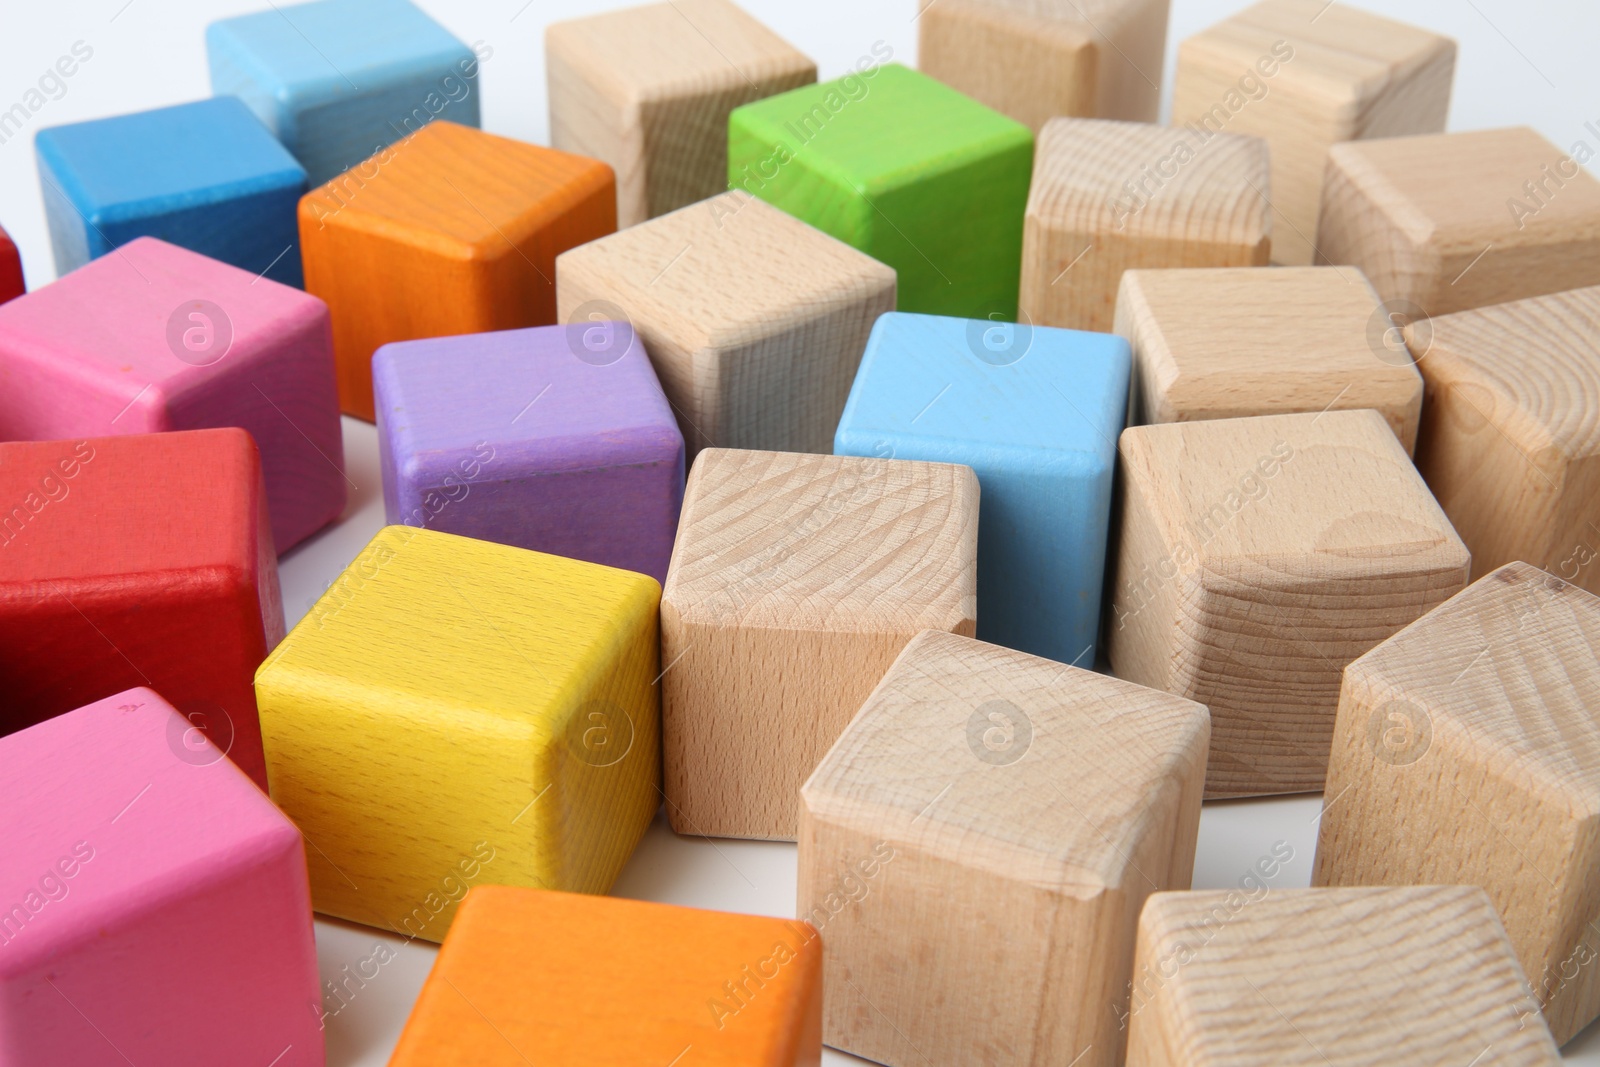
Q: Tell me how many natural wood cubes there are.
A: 13